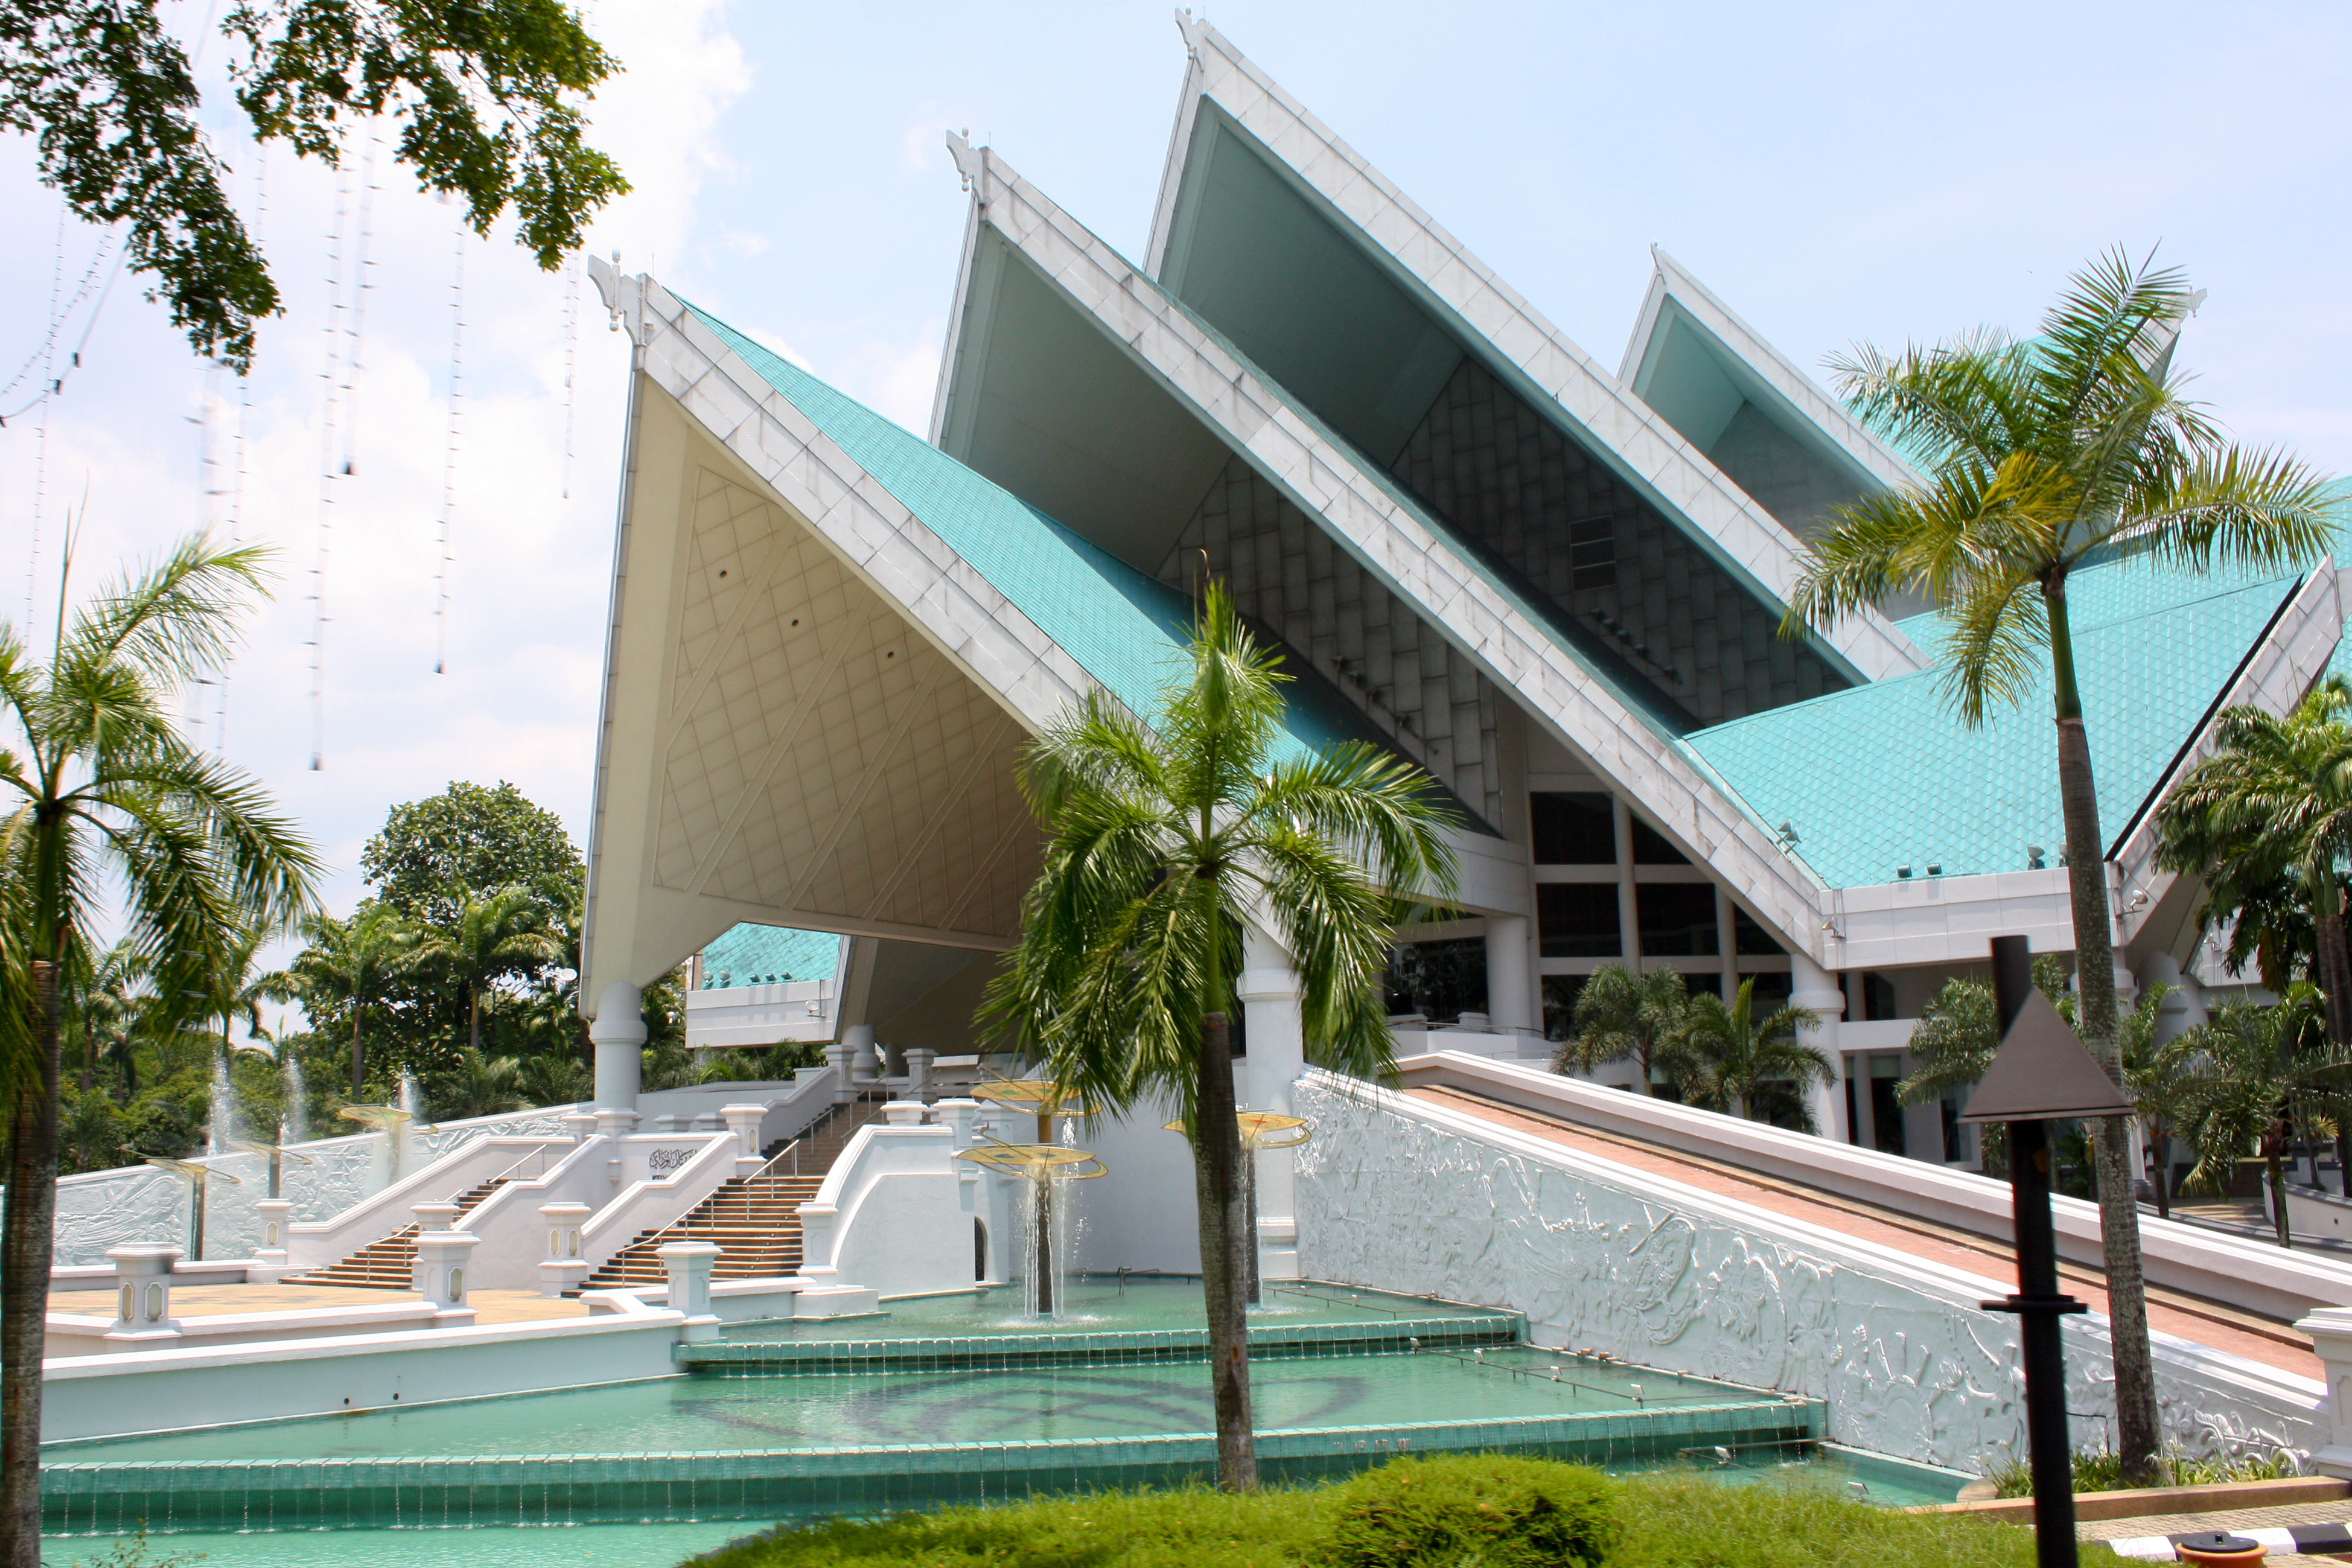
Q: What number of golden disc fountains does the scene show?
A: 6